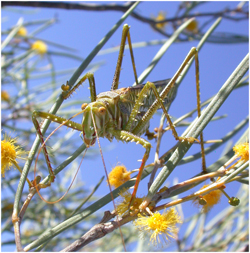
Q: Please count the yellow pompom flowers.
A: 11